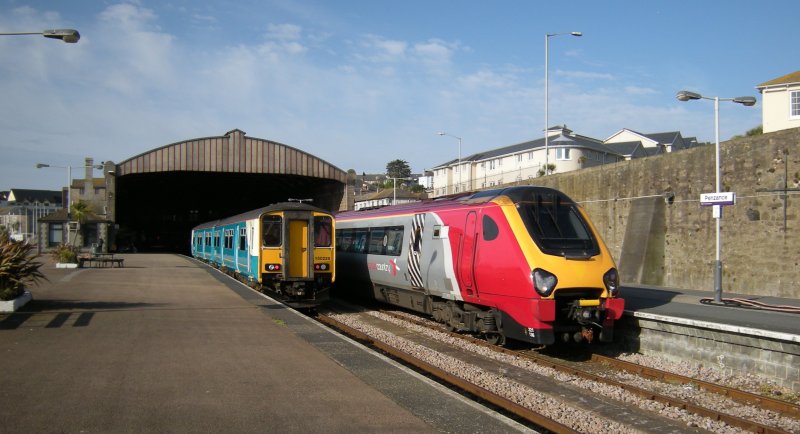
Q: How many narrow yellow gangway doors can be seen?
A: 1